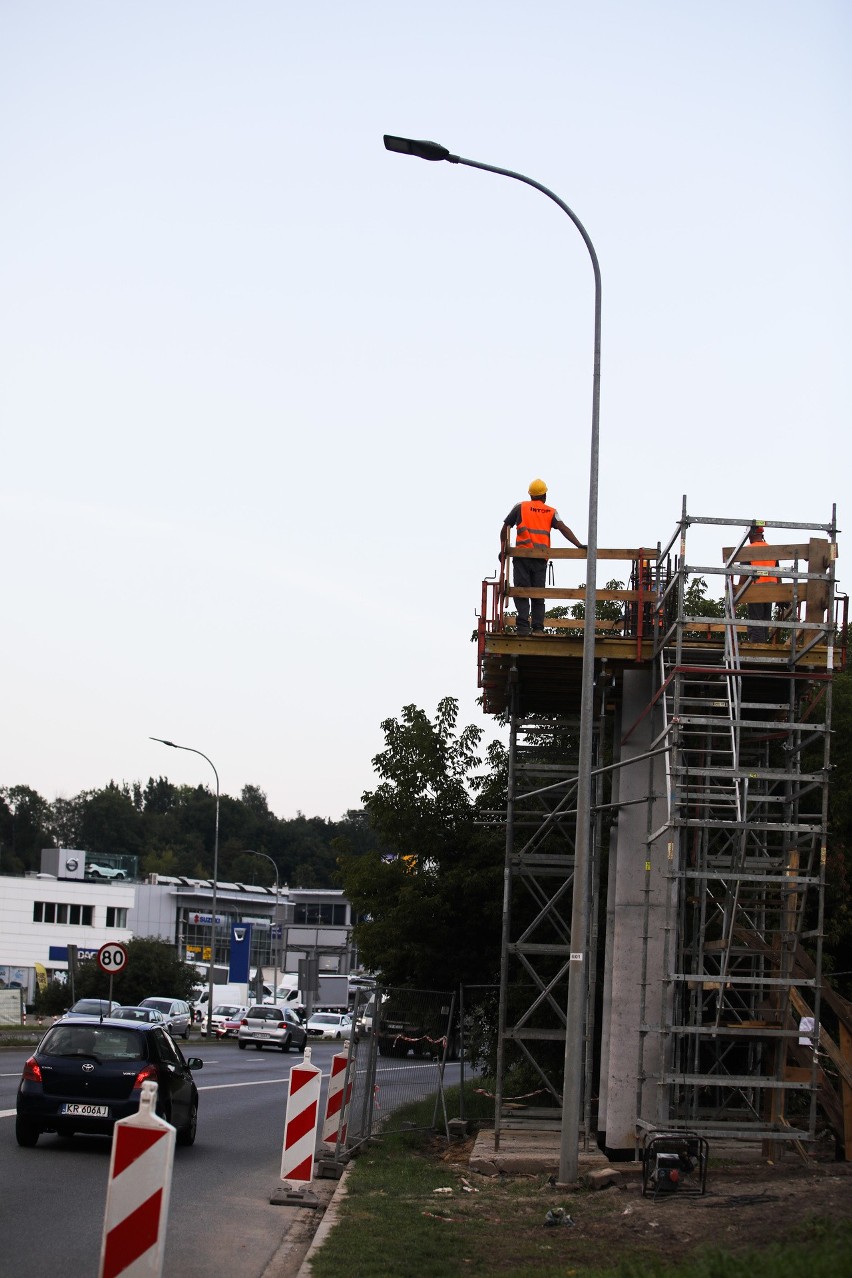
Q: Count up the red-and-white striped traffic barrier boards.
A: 3